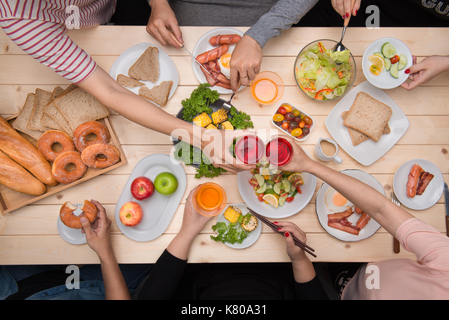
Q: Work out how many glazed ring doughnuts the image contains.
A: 5